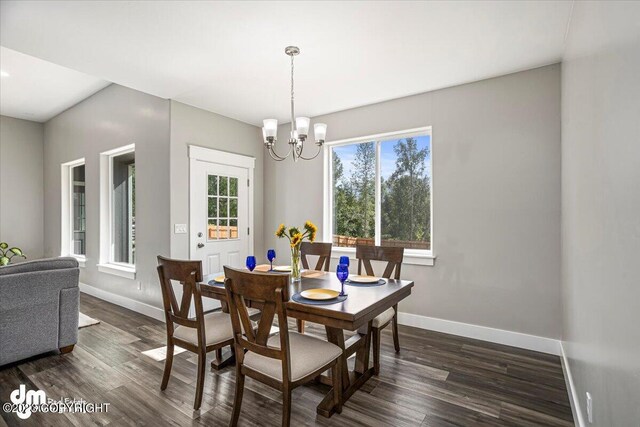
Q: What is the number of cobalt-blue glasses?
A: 4